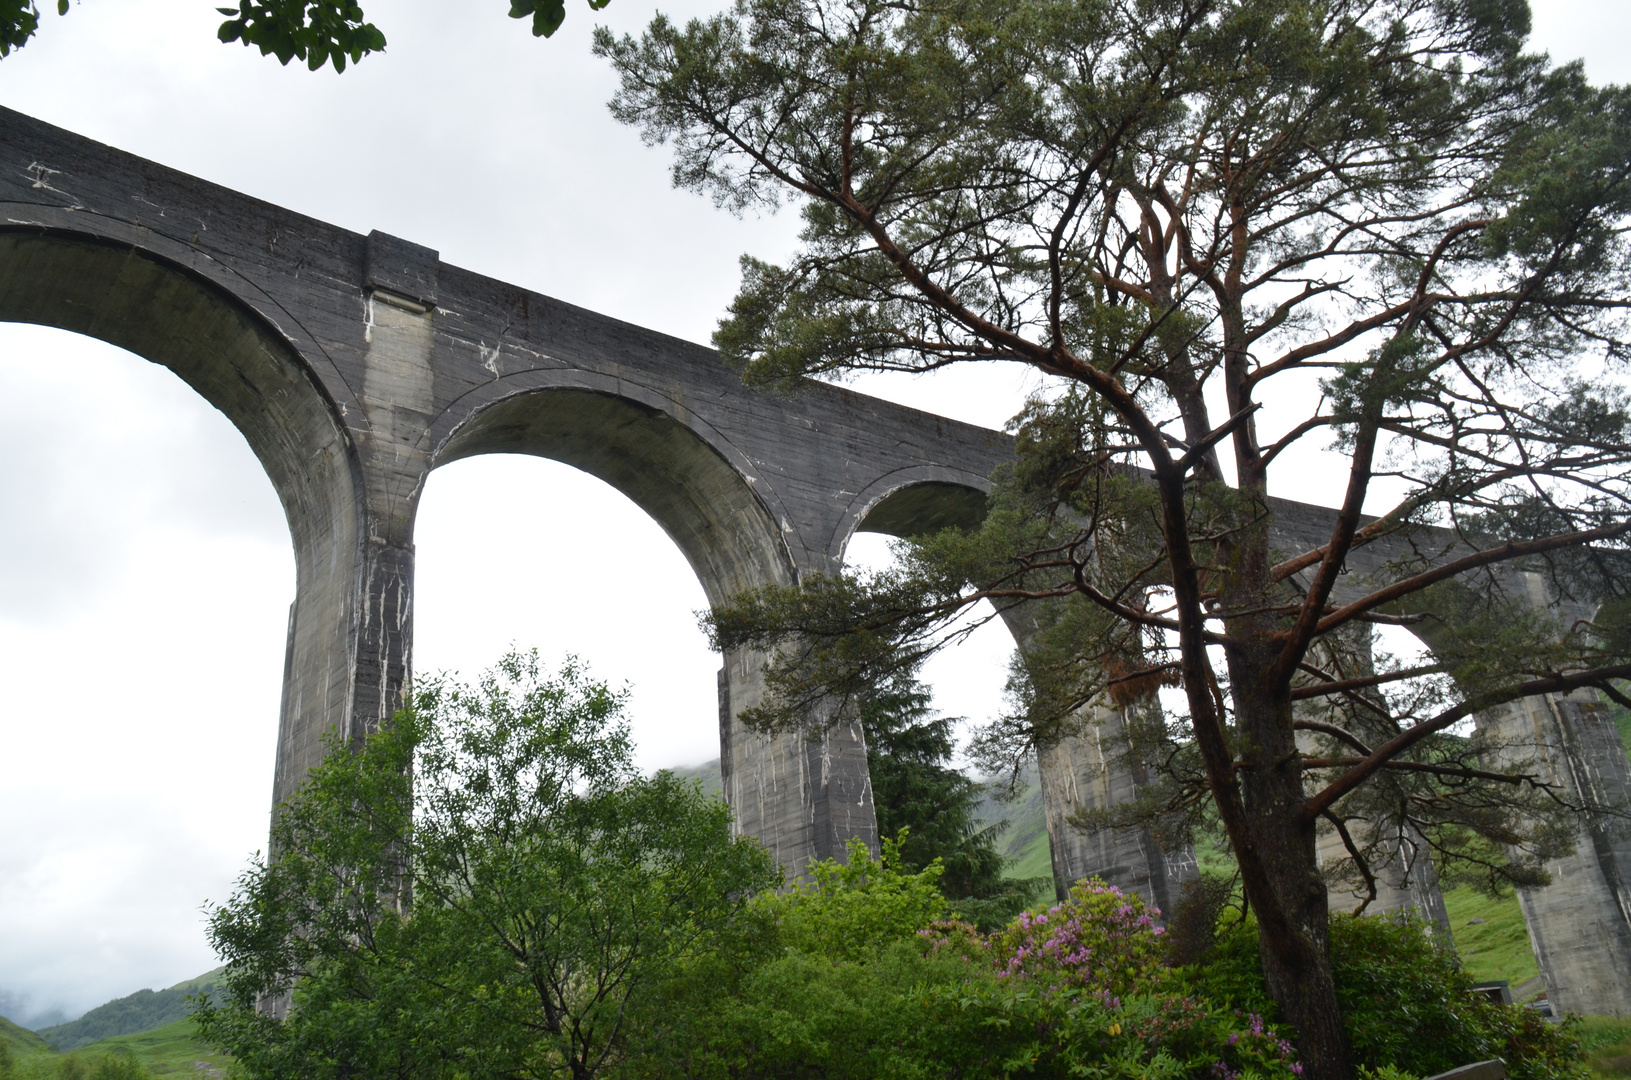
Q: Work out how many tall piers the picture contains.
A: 5